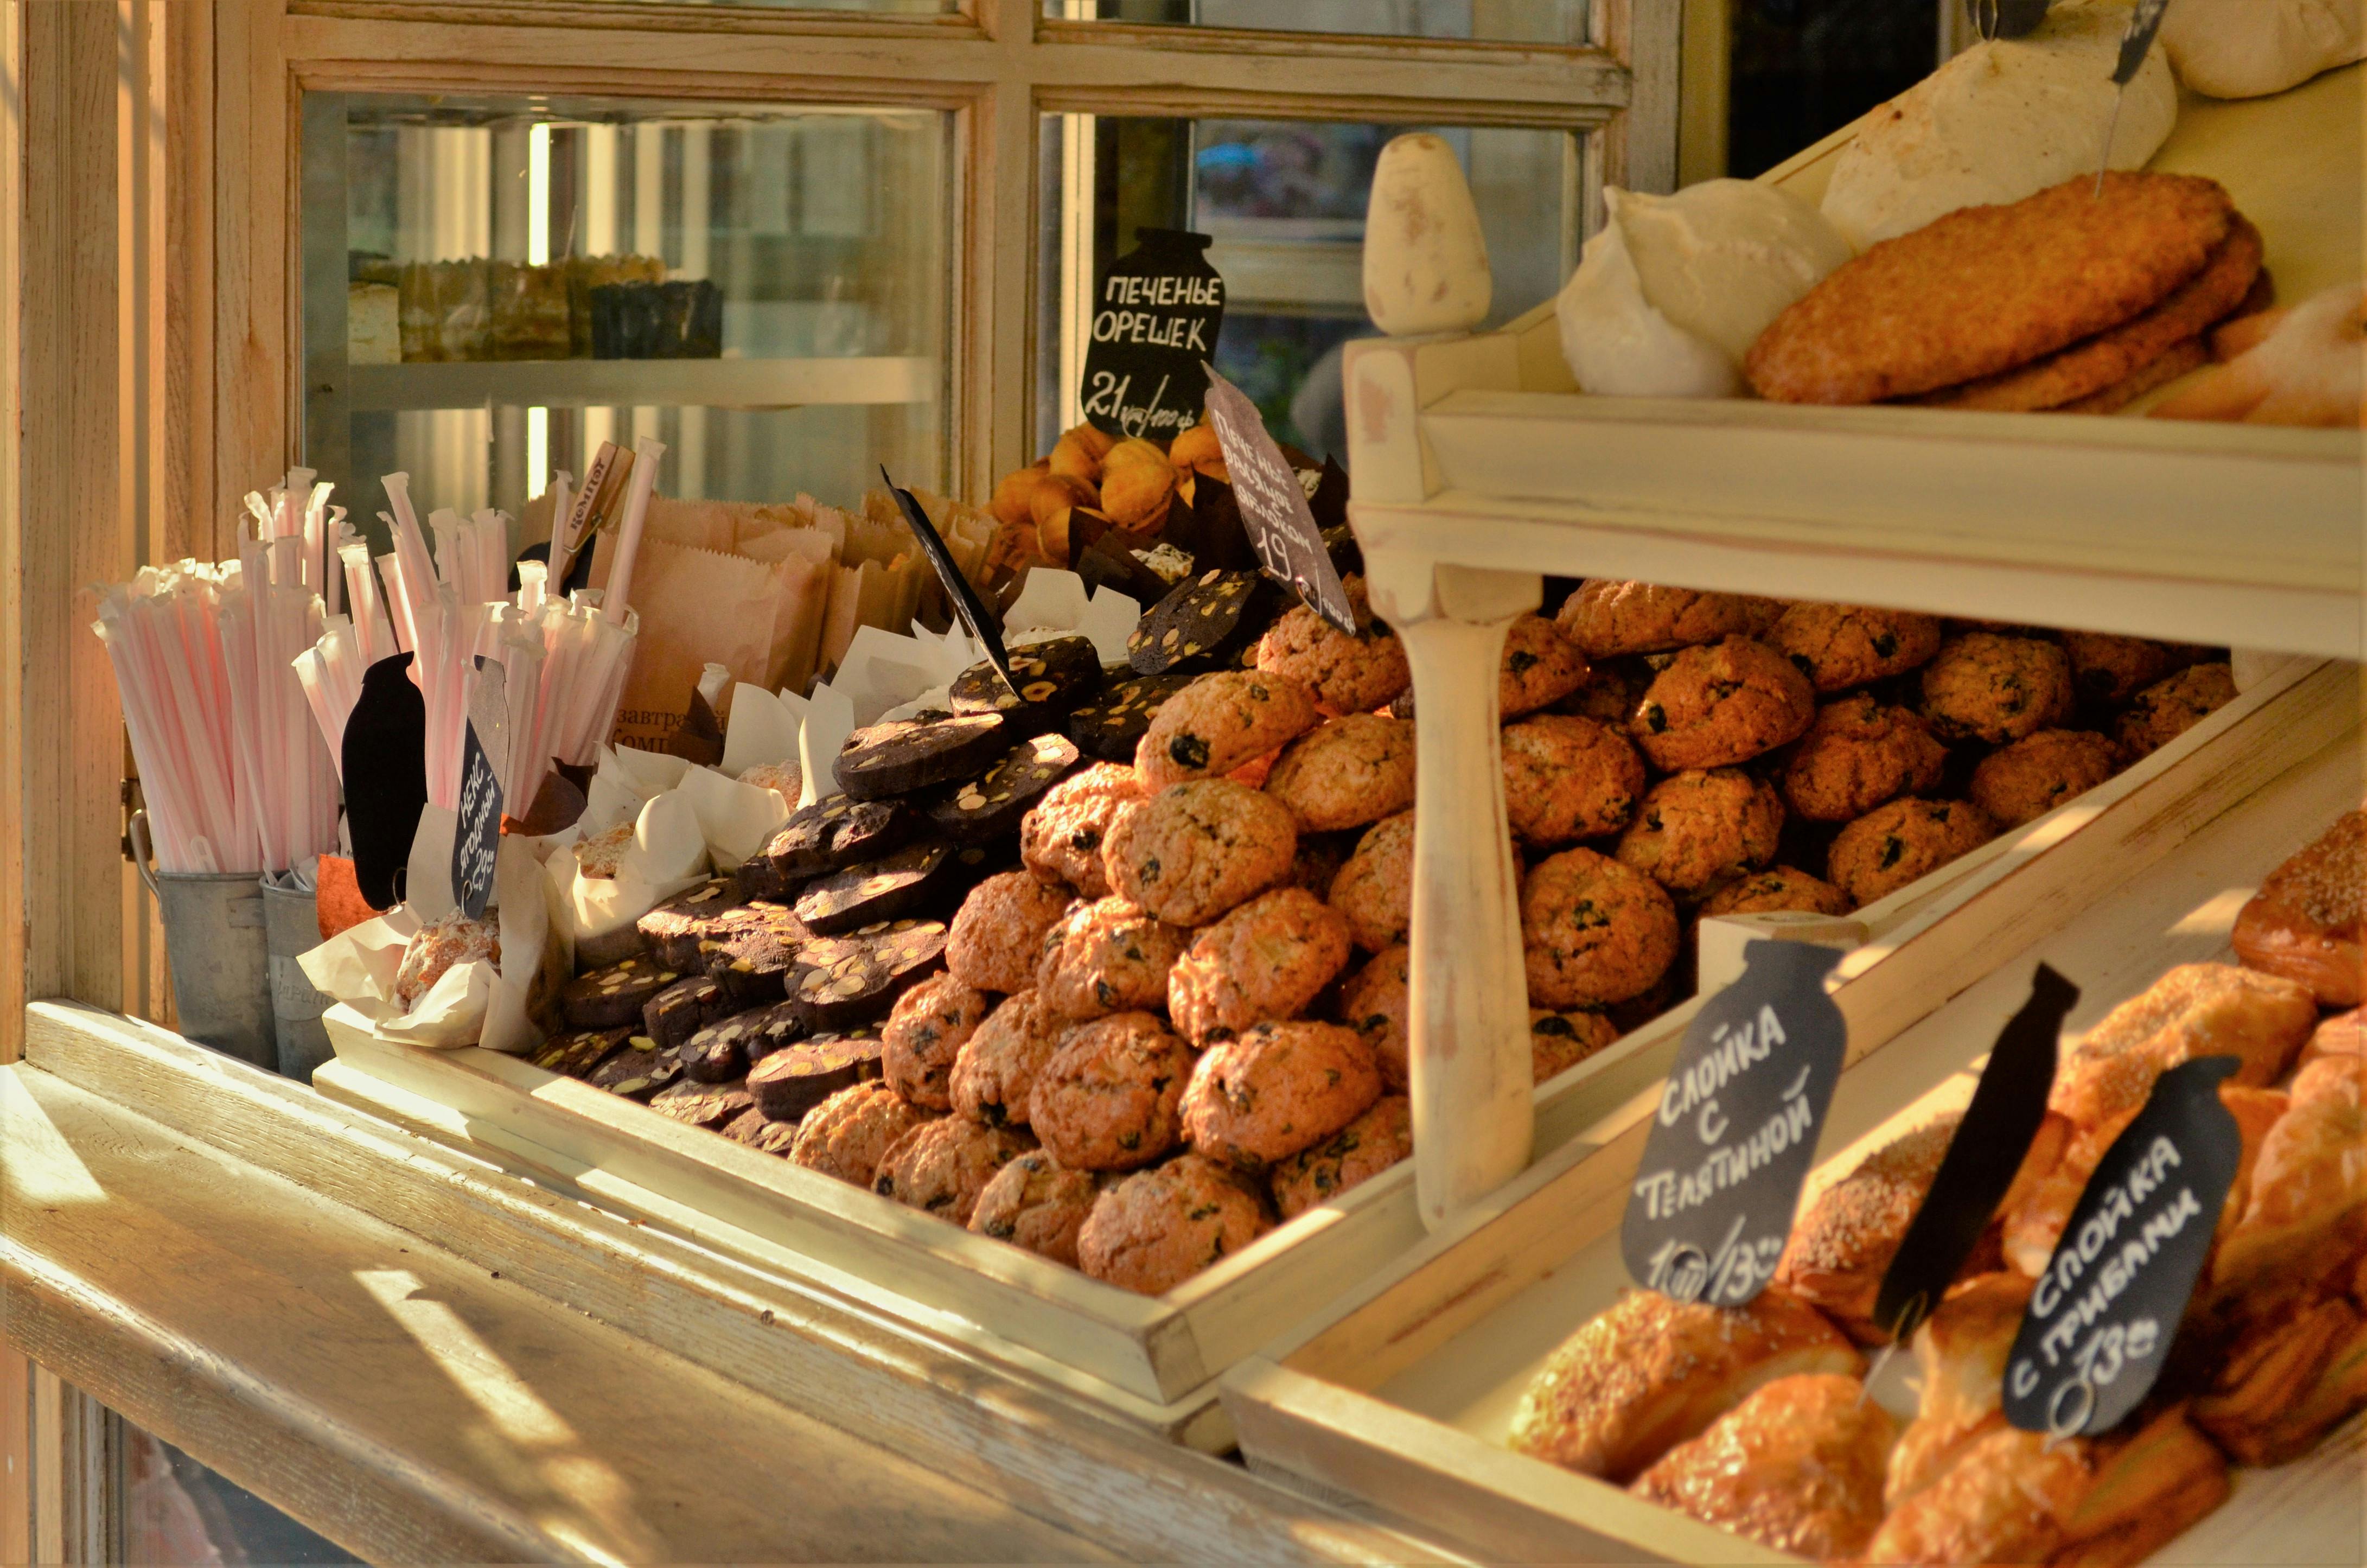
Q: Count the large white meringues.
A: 3